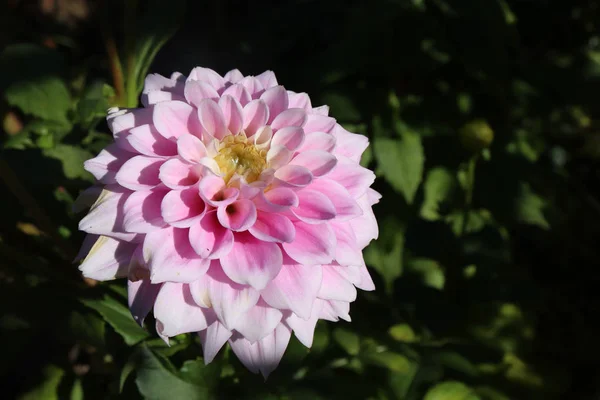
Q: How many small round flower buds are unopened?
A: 1